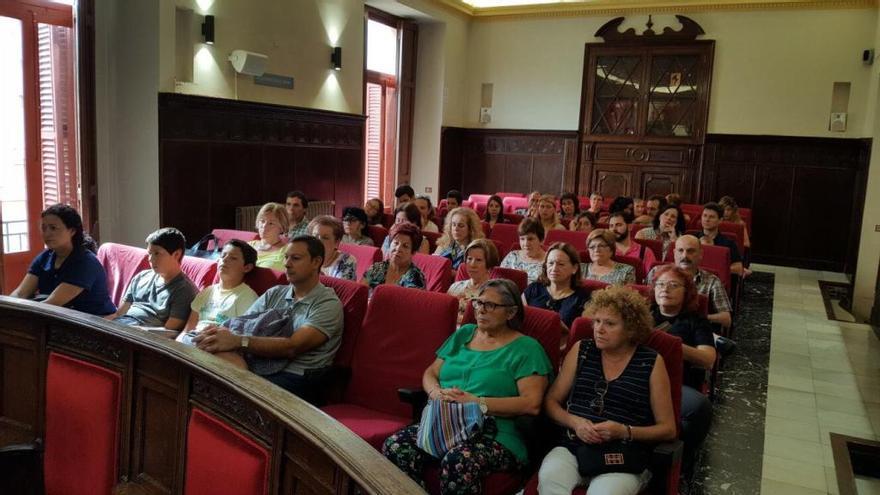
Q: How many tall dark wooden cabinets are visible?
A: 1